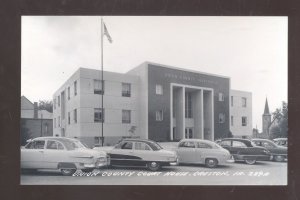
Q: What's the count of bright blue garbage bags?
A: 0